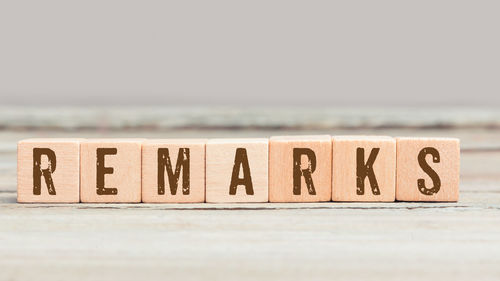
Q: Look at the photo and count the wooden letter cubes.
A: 7